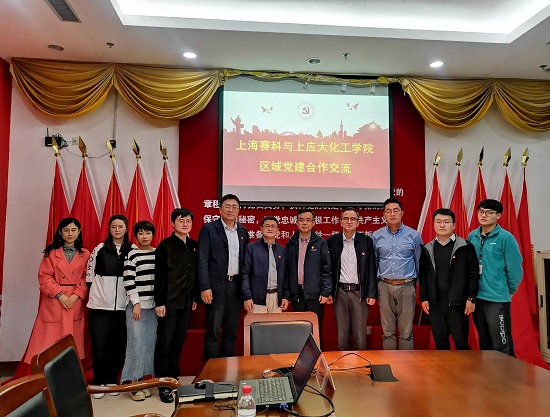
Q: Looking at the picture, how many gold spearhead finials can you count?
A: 10